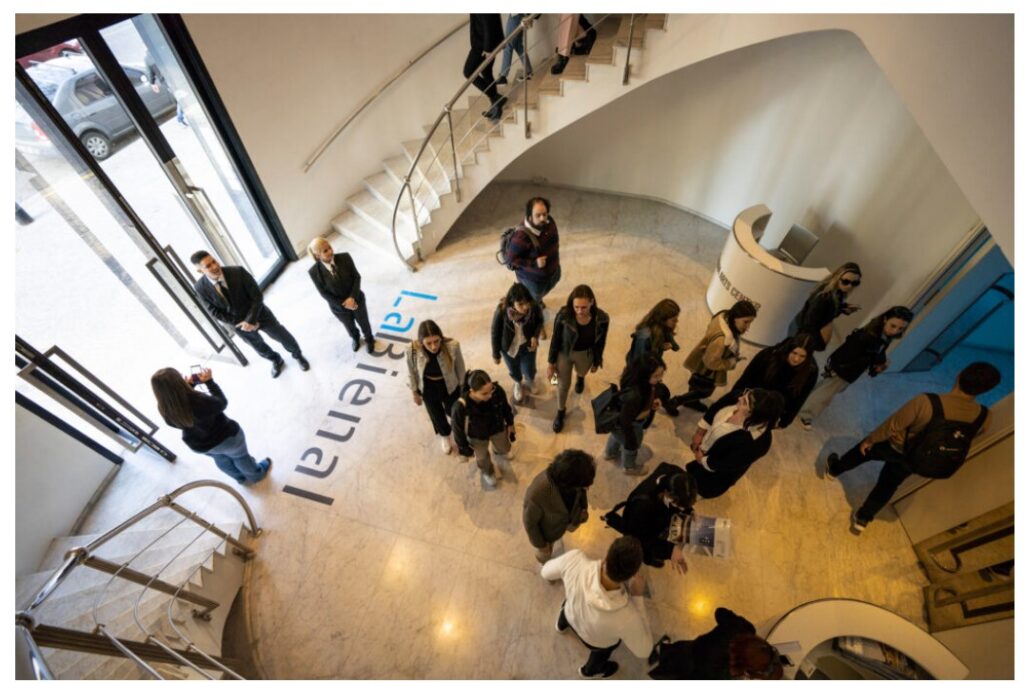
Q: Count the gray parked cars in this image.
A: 1